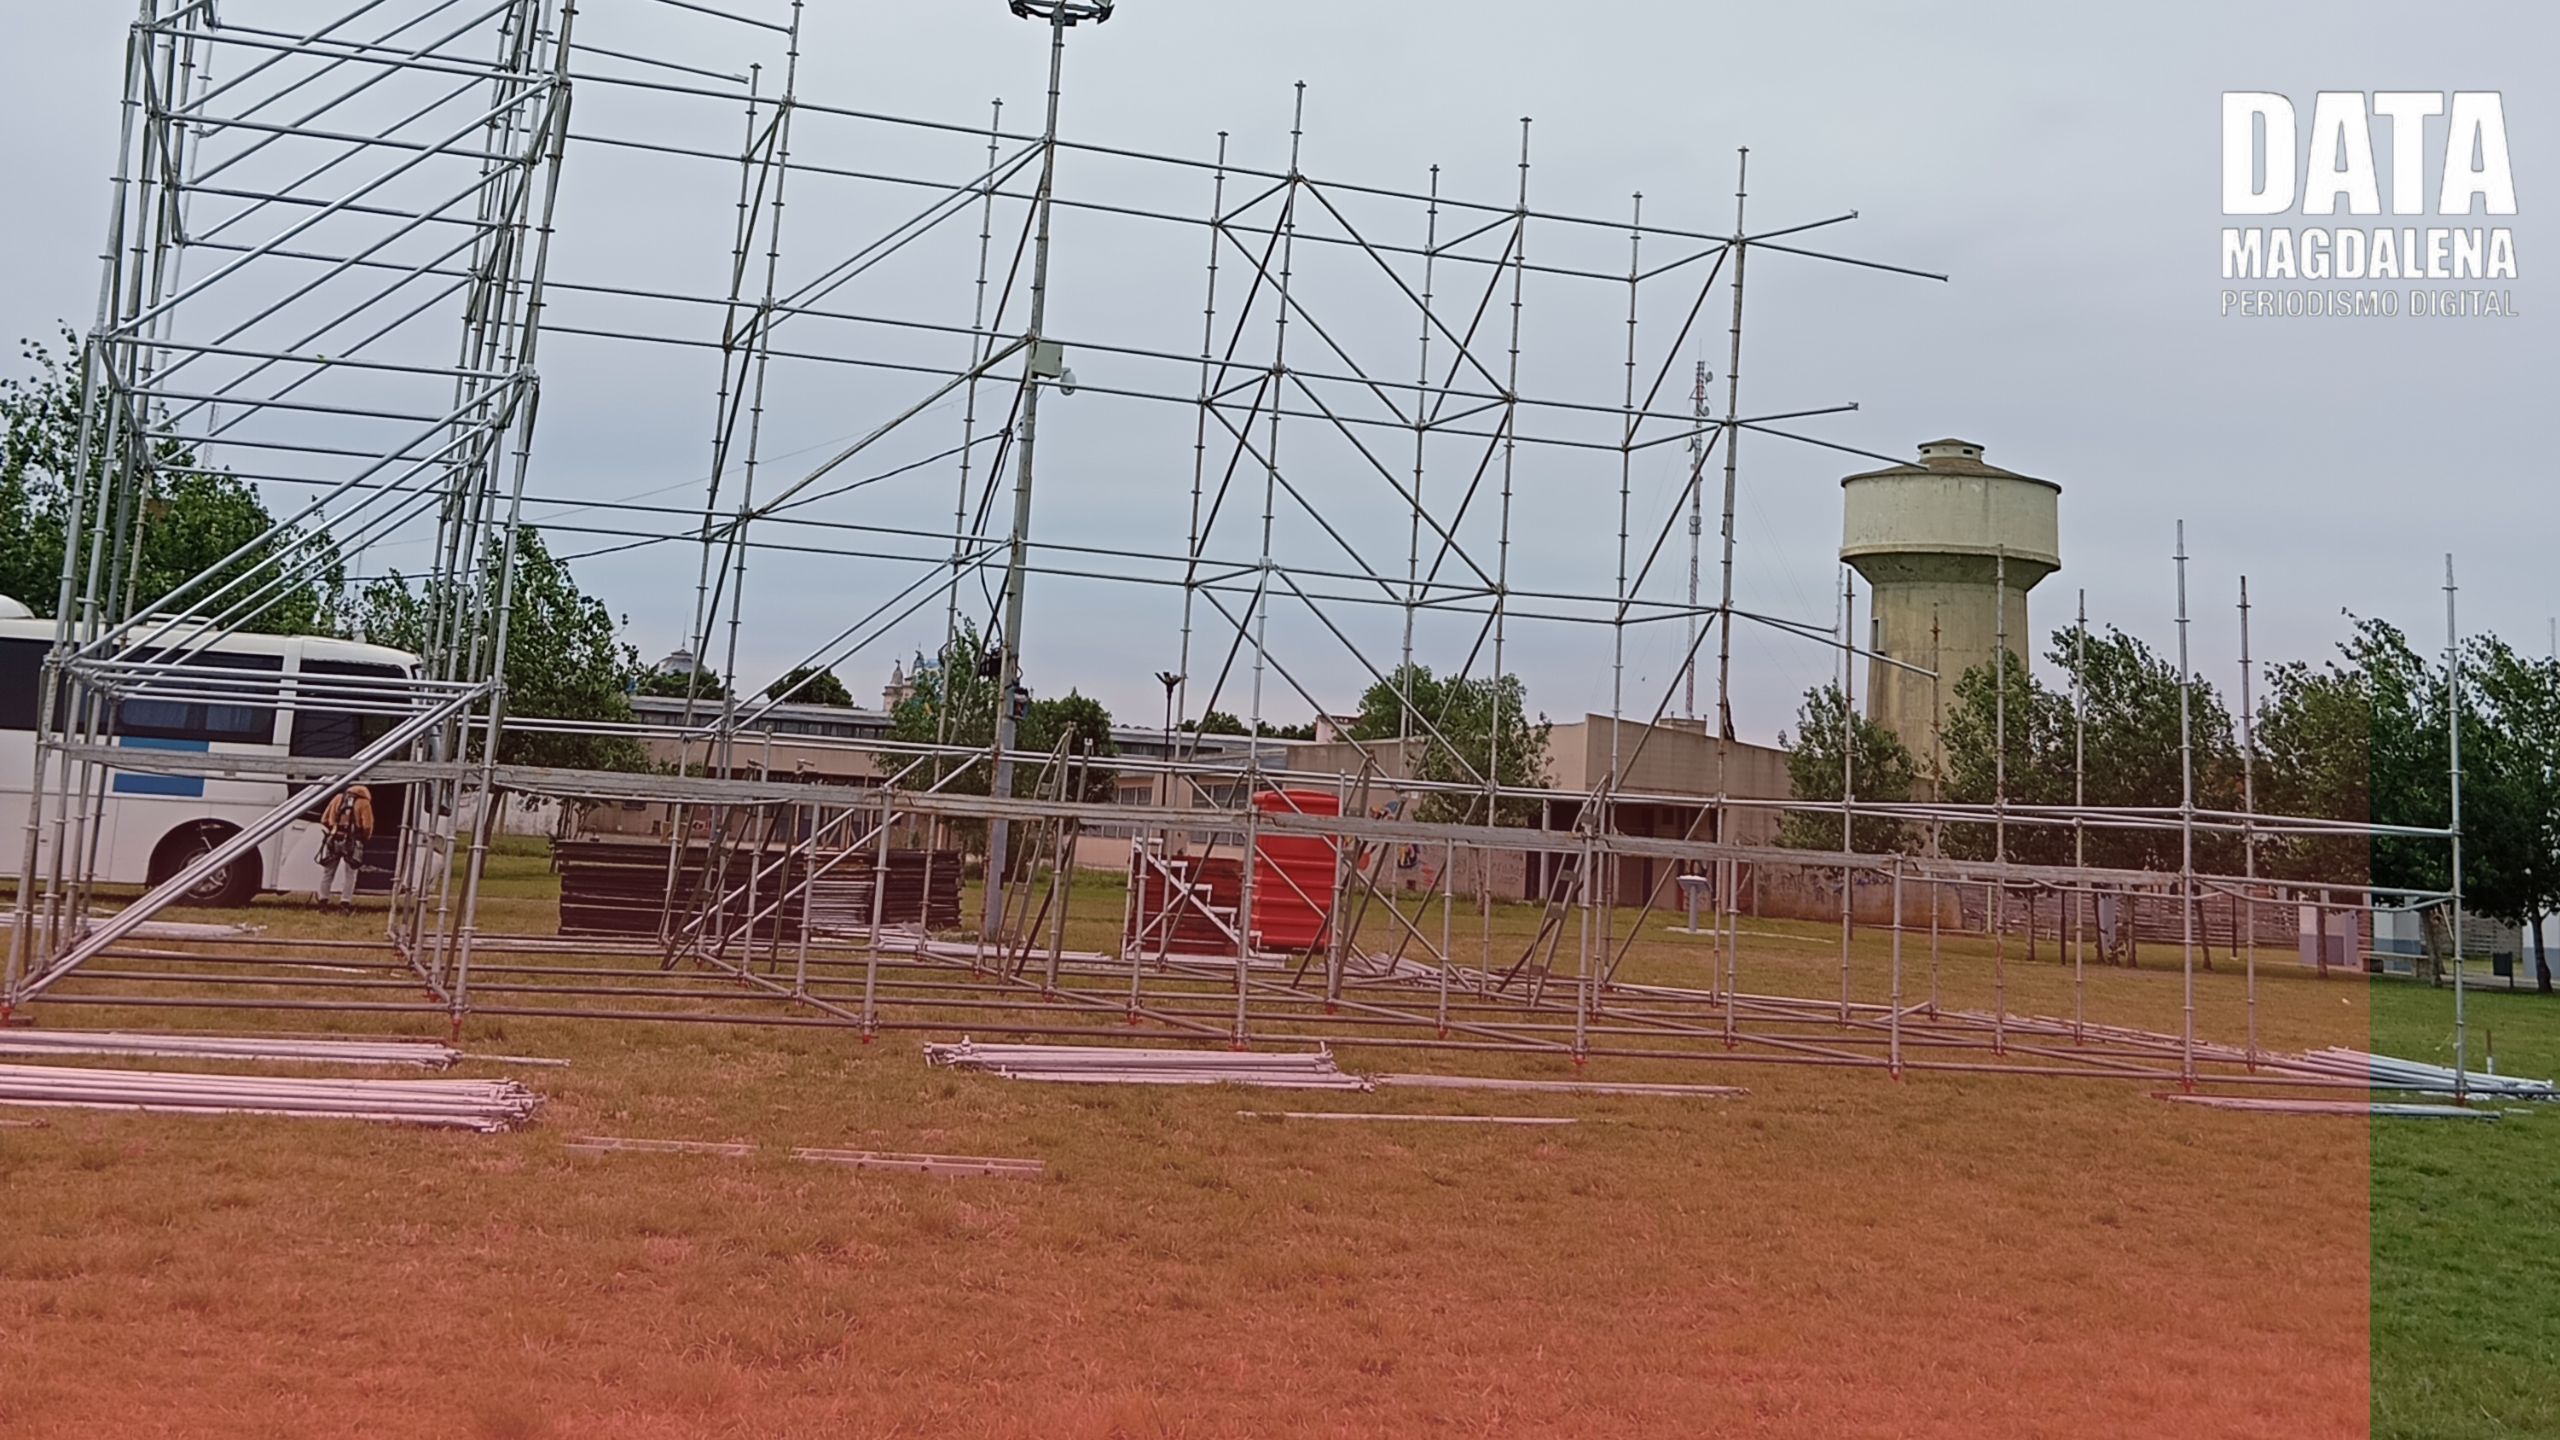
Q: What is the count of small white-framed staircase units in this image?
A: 1